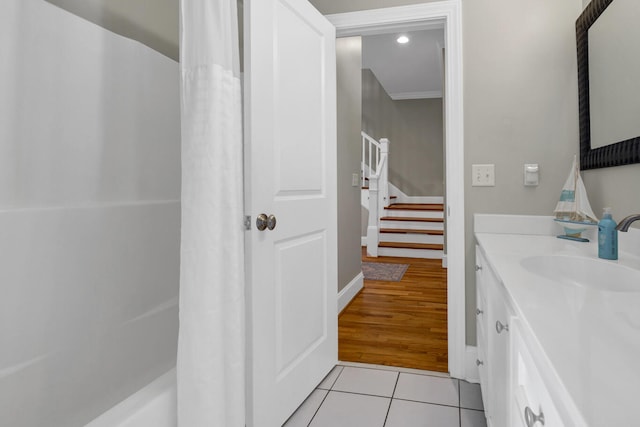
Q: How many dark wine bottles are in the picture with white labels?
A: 0